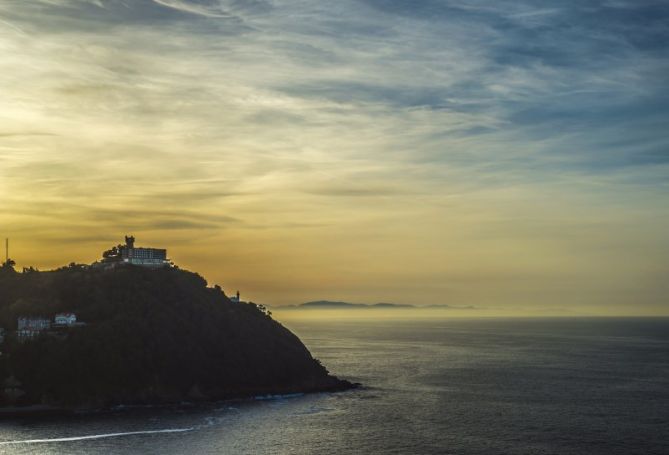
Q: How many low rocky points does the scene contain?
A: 1